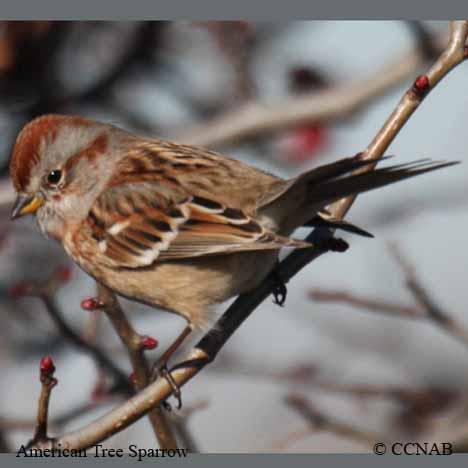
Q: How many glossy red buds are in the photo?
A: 4